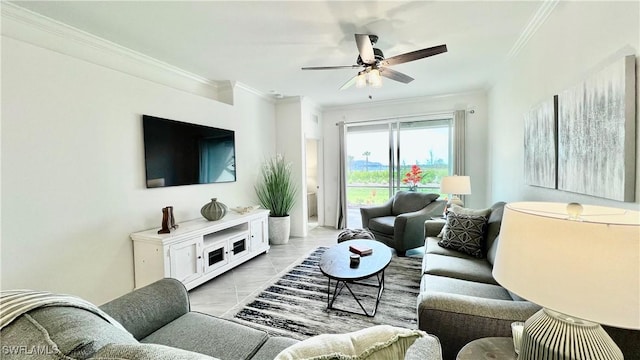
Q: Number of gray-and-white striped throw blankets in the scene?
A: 1